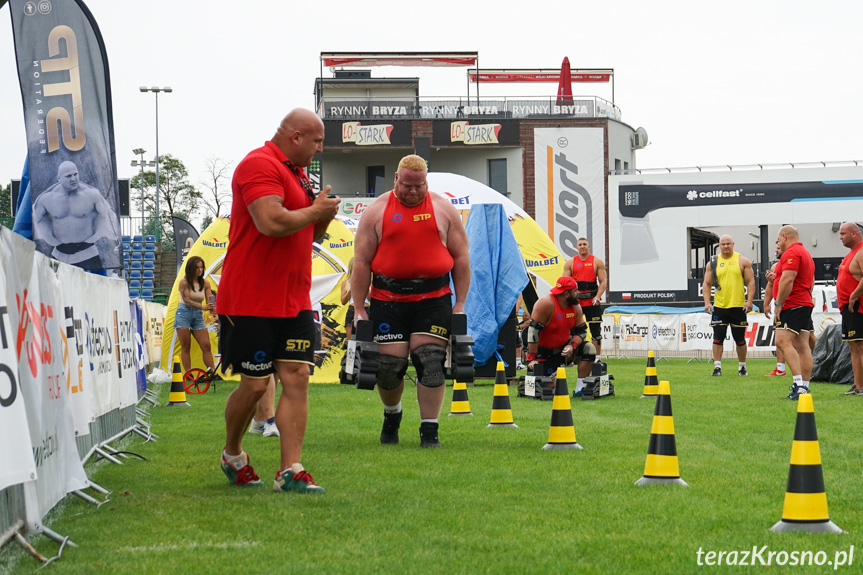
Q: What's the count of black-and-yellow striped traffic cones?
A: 7